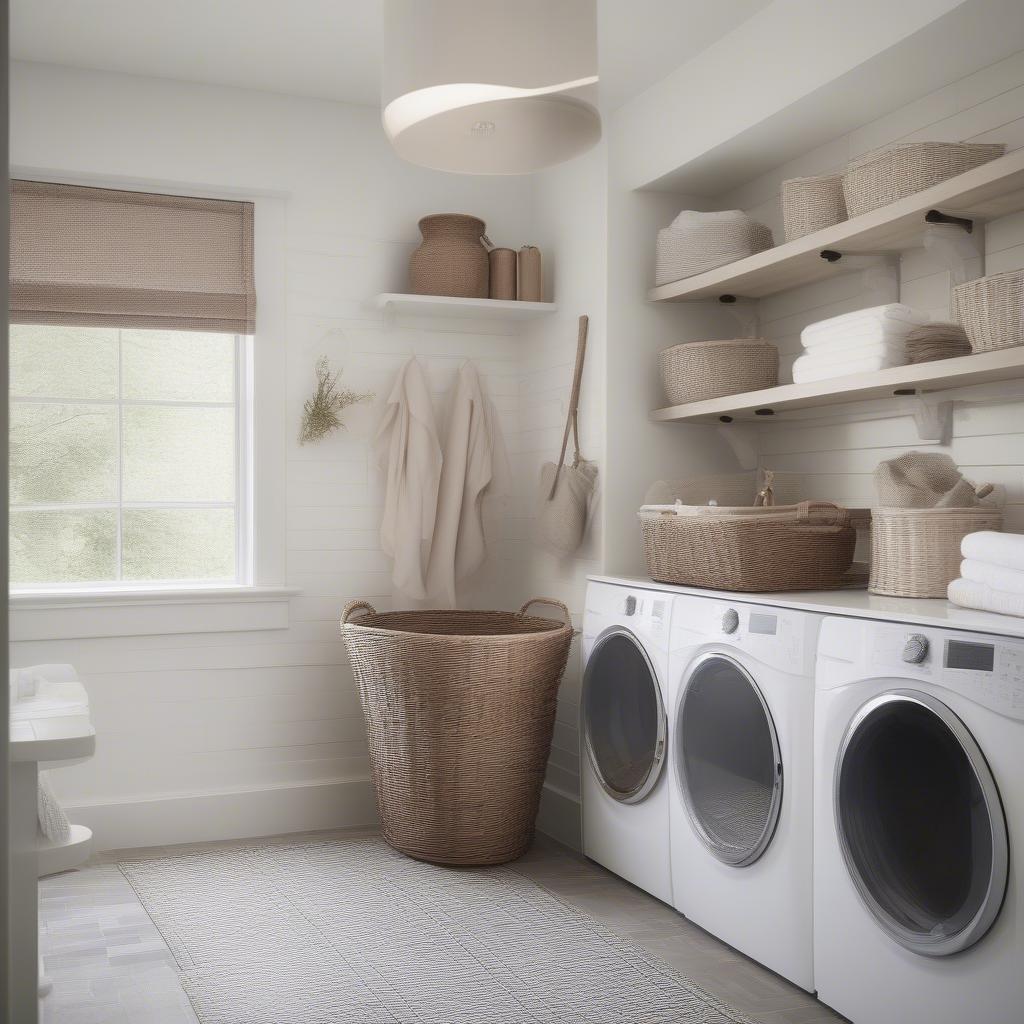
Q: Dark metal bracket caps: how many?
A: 6